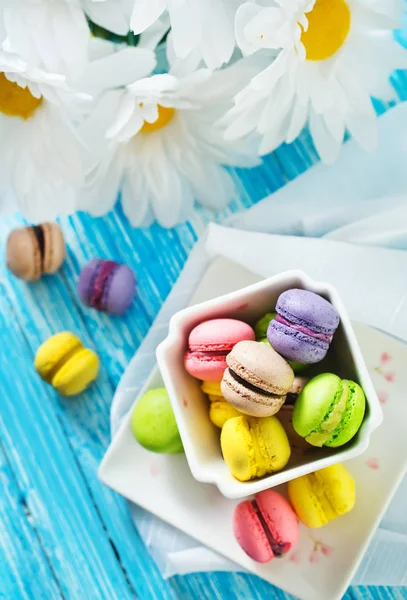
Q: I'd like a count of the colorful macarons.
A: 14